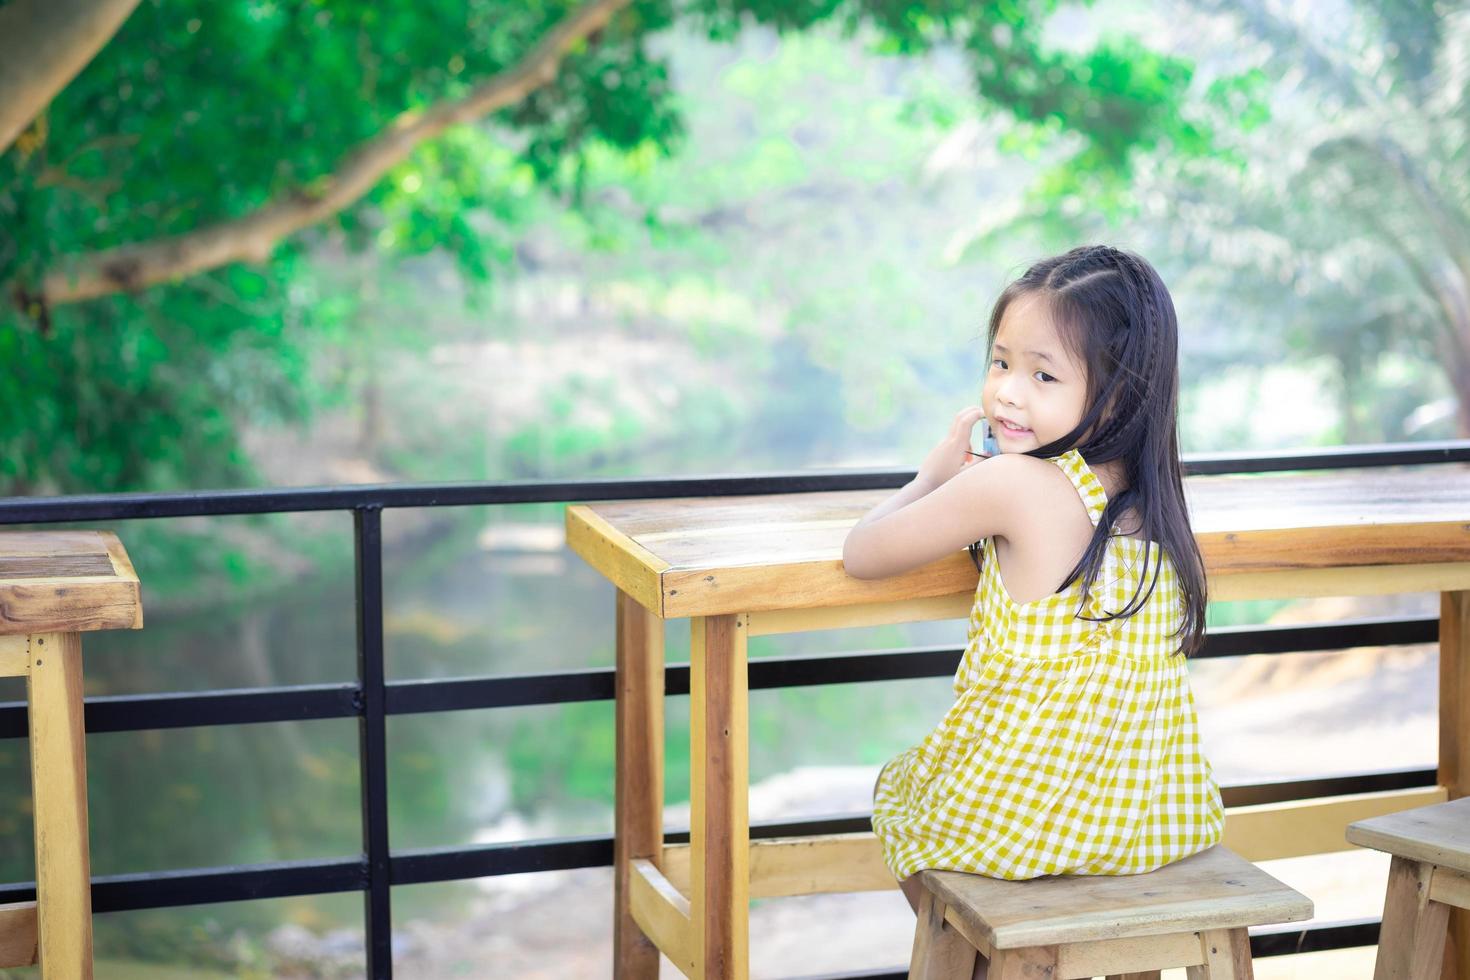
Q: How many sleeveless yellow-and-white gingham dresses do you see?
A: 1